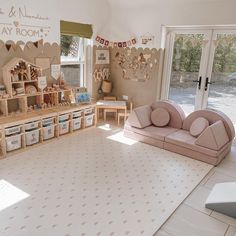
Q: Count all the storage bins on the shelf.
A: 12